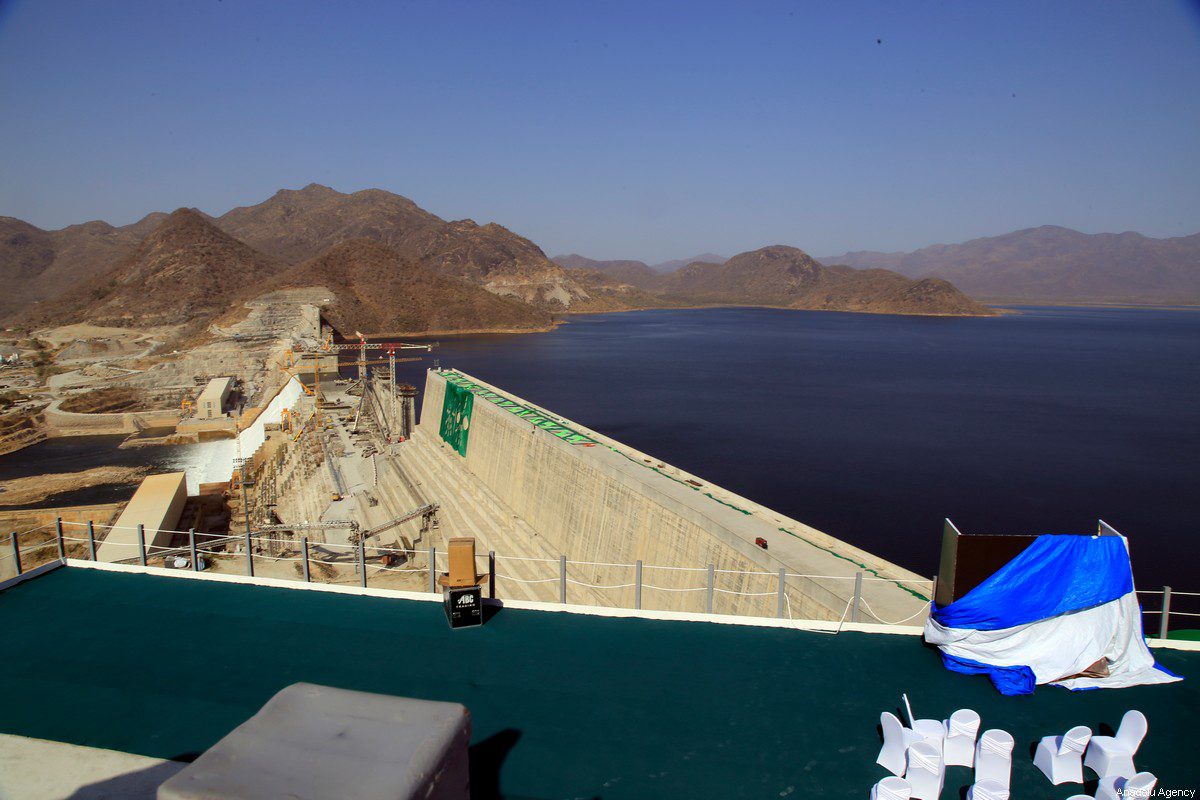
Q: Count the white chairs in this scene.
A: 11